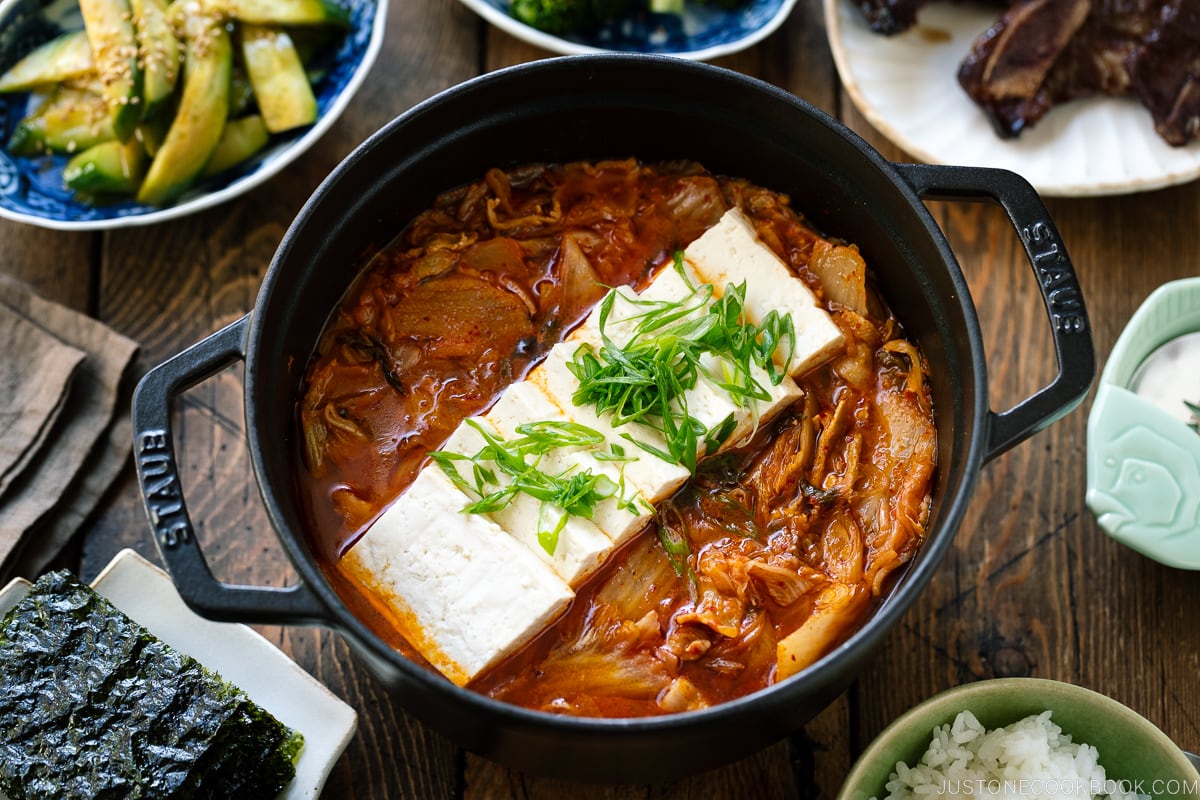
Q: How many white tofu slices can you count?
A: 7